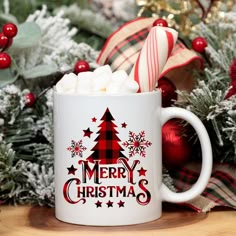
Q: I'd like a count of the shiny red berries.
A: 7